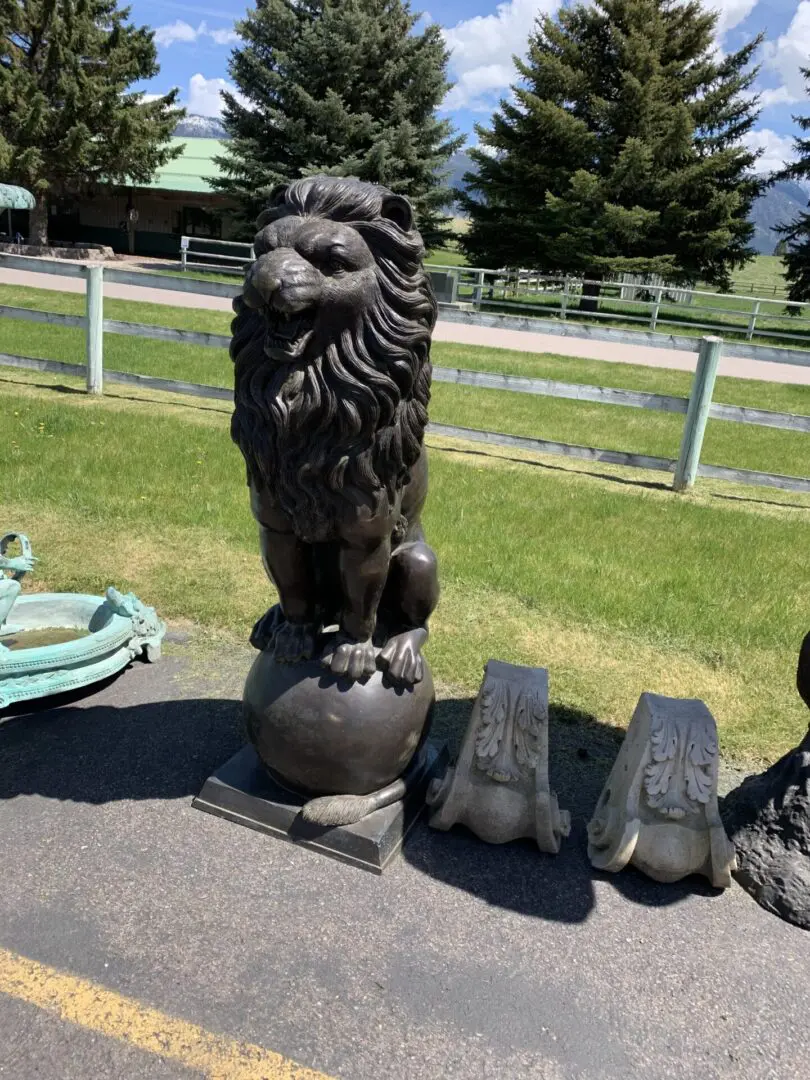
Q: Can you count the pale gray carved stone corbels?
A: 2